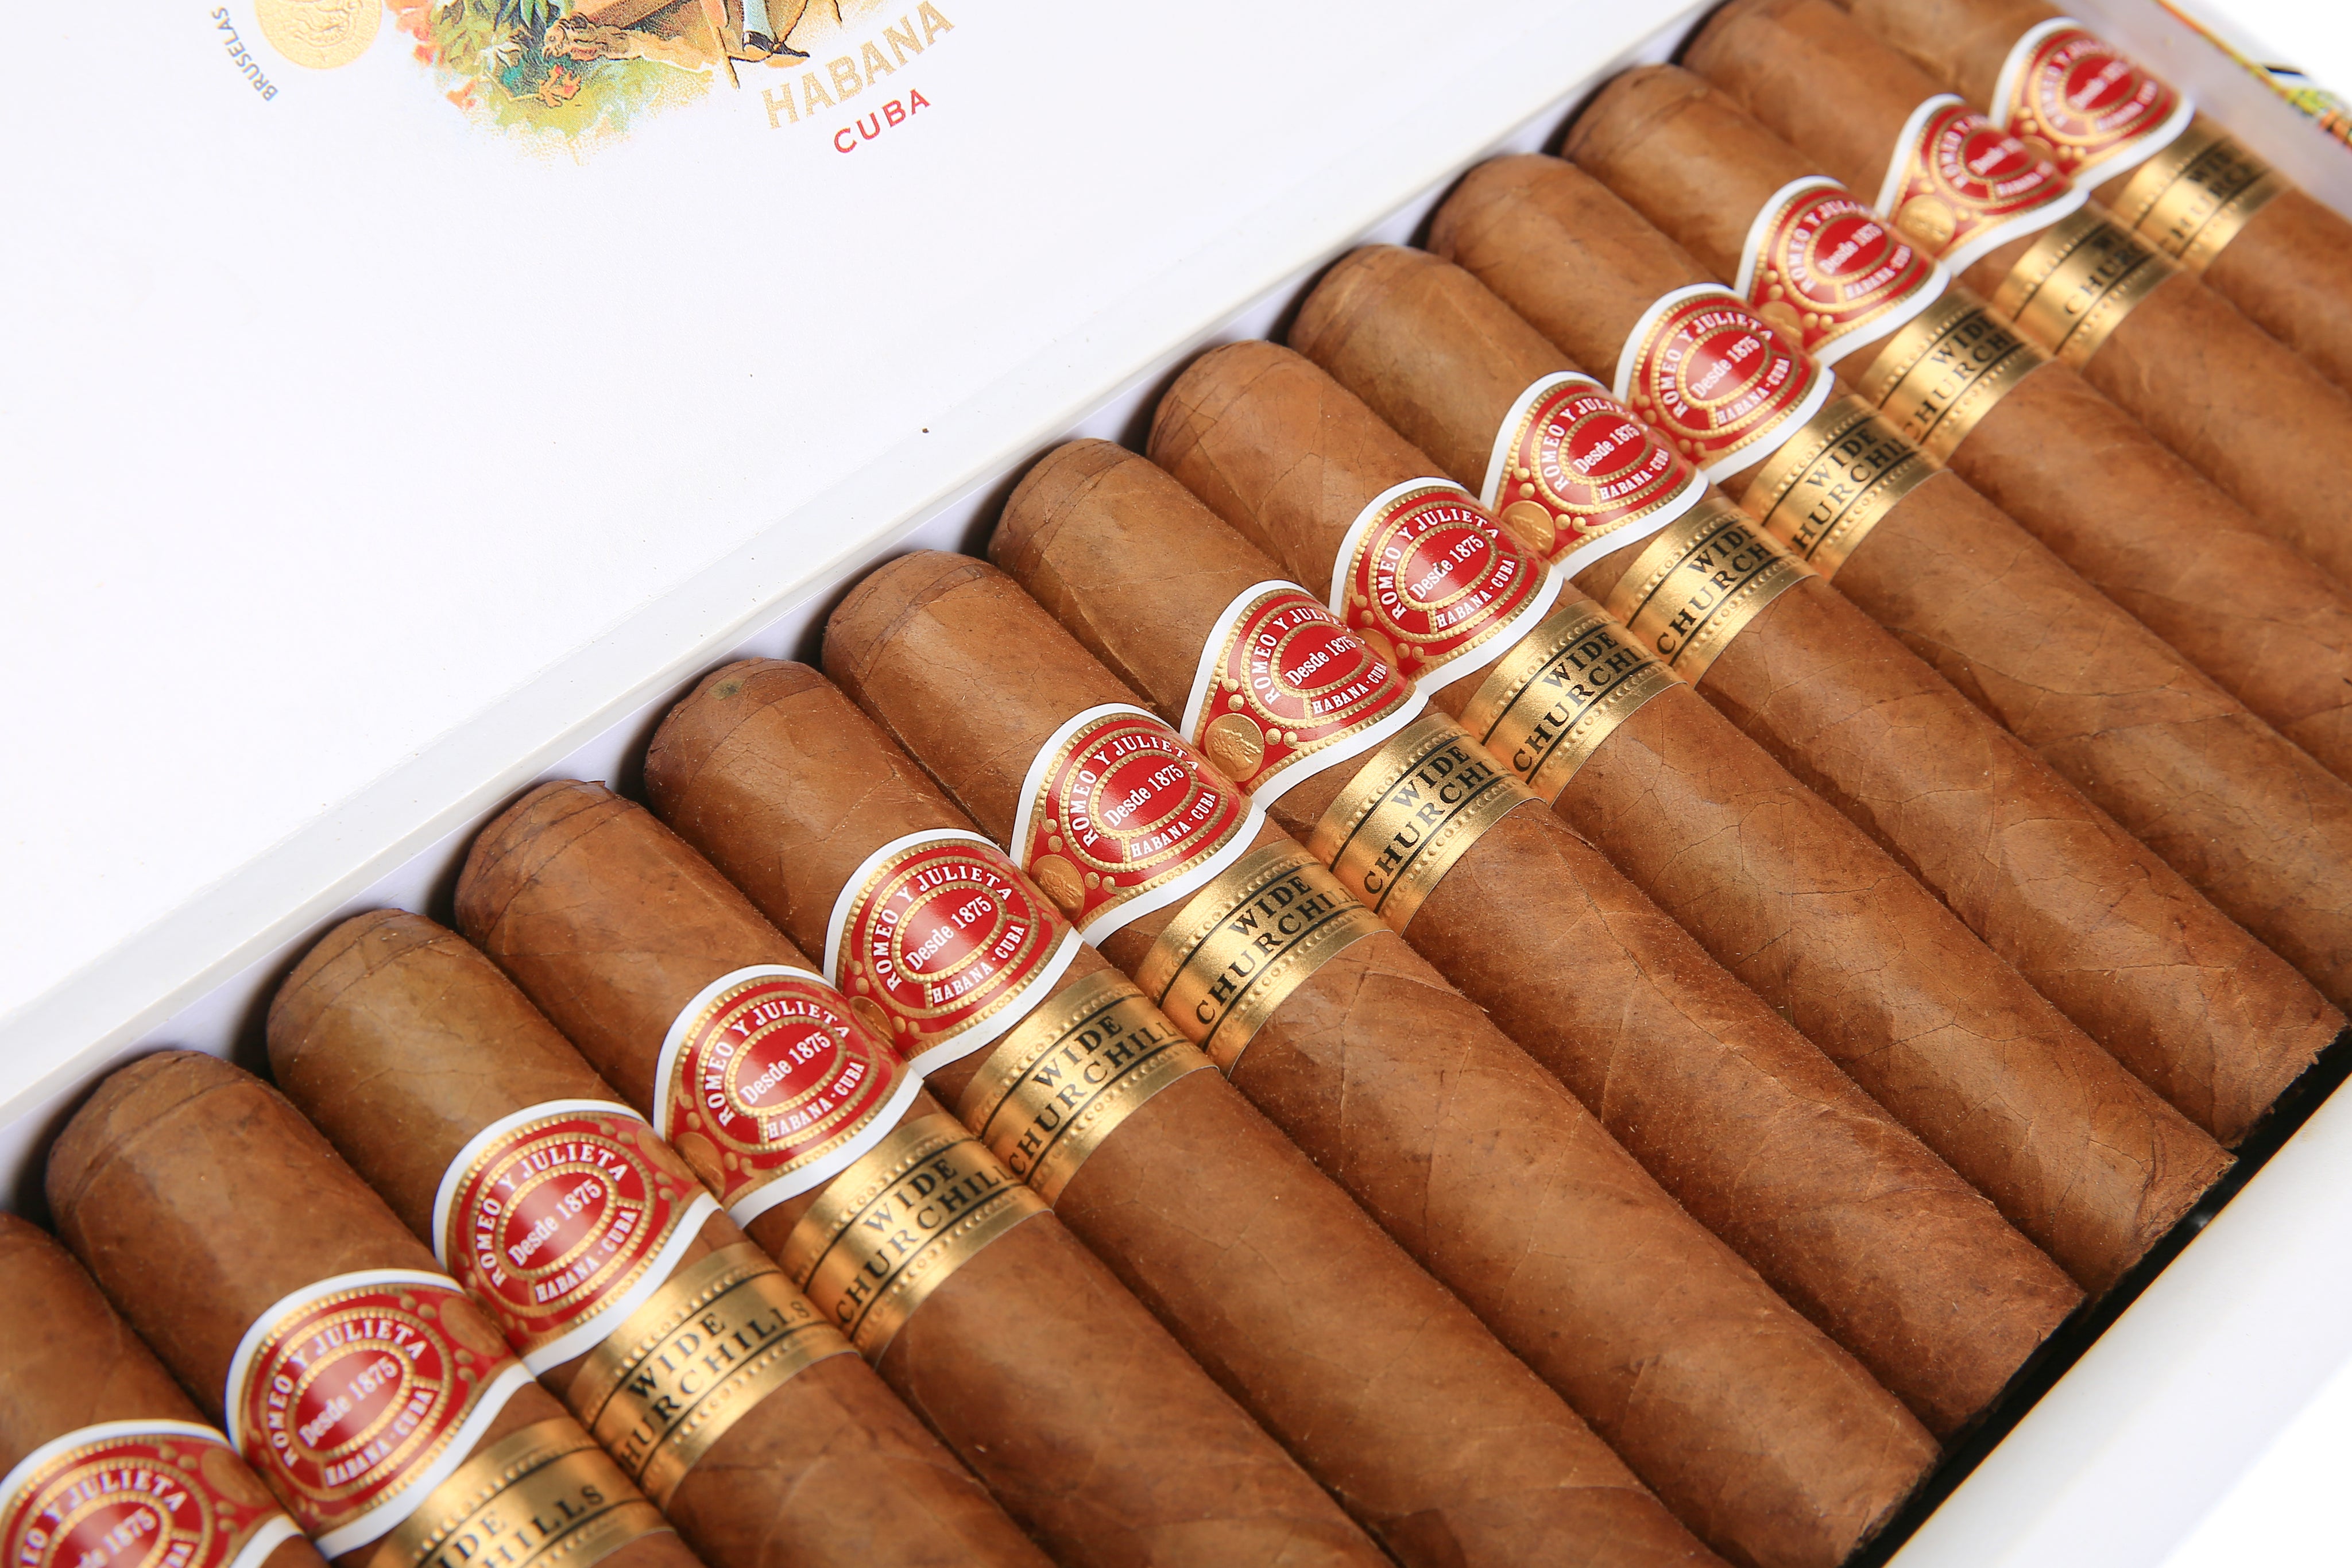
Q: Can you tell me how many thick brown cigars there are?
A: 13